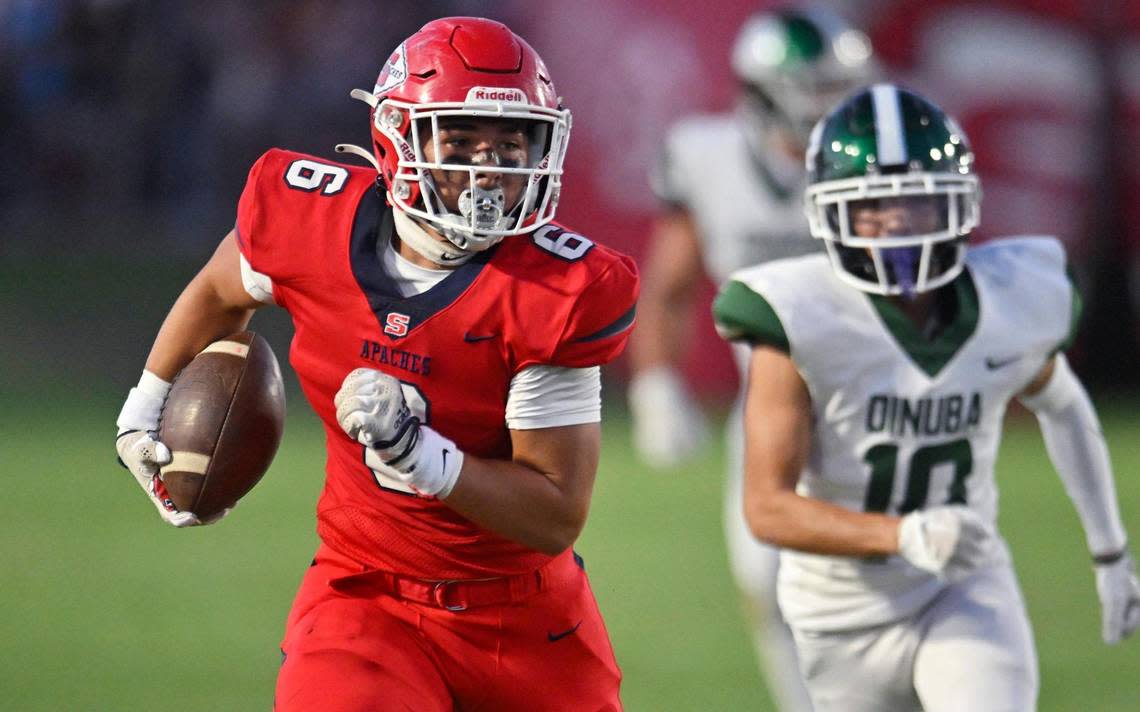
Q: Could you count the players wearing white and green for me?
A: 2